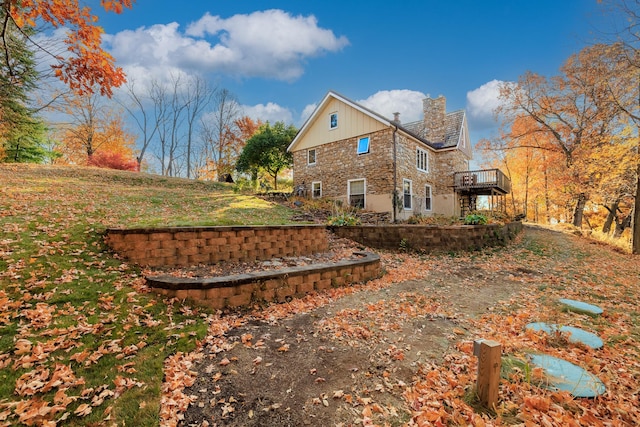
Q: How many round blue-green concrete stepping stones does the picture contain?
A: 3